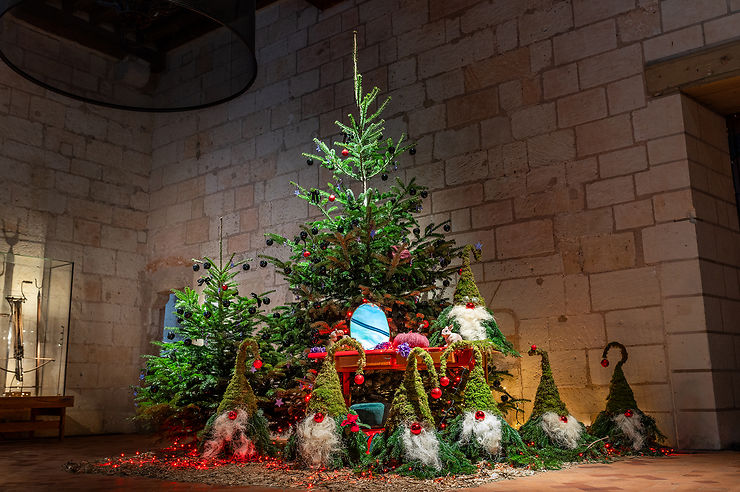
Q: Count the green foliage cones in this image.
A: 7